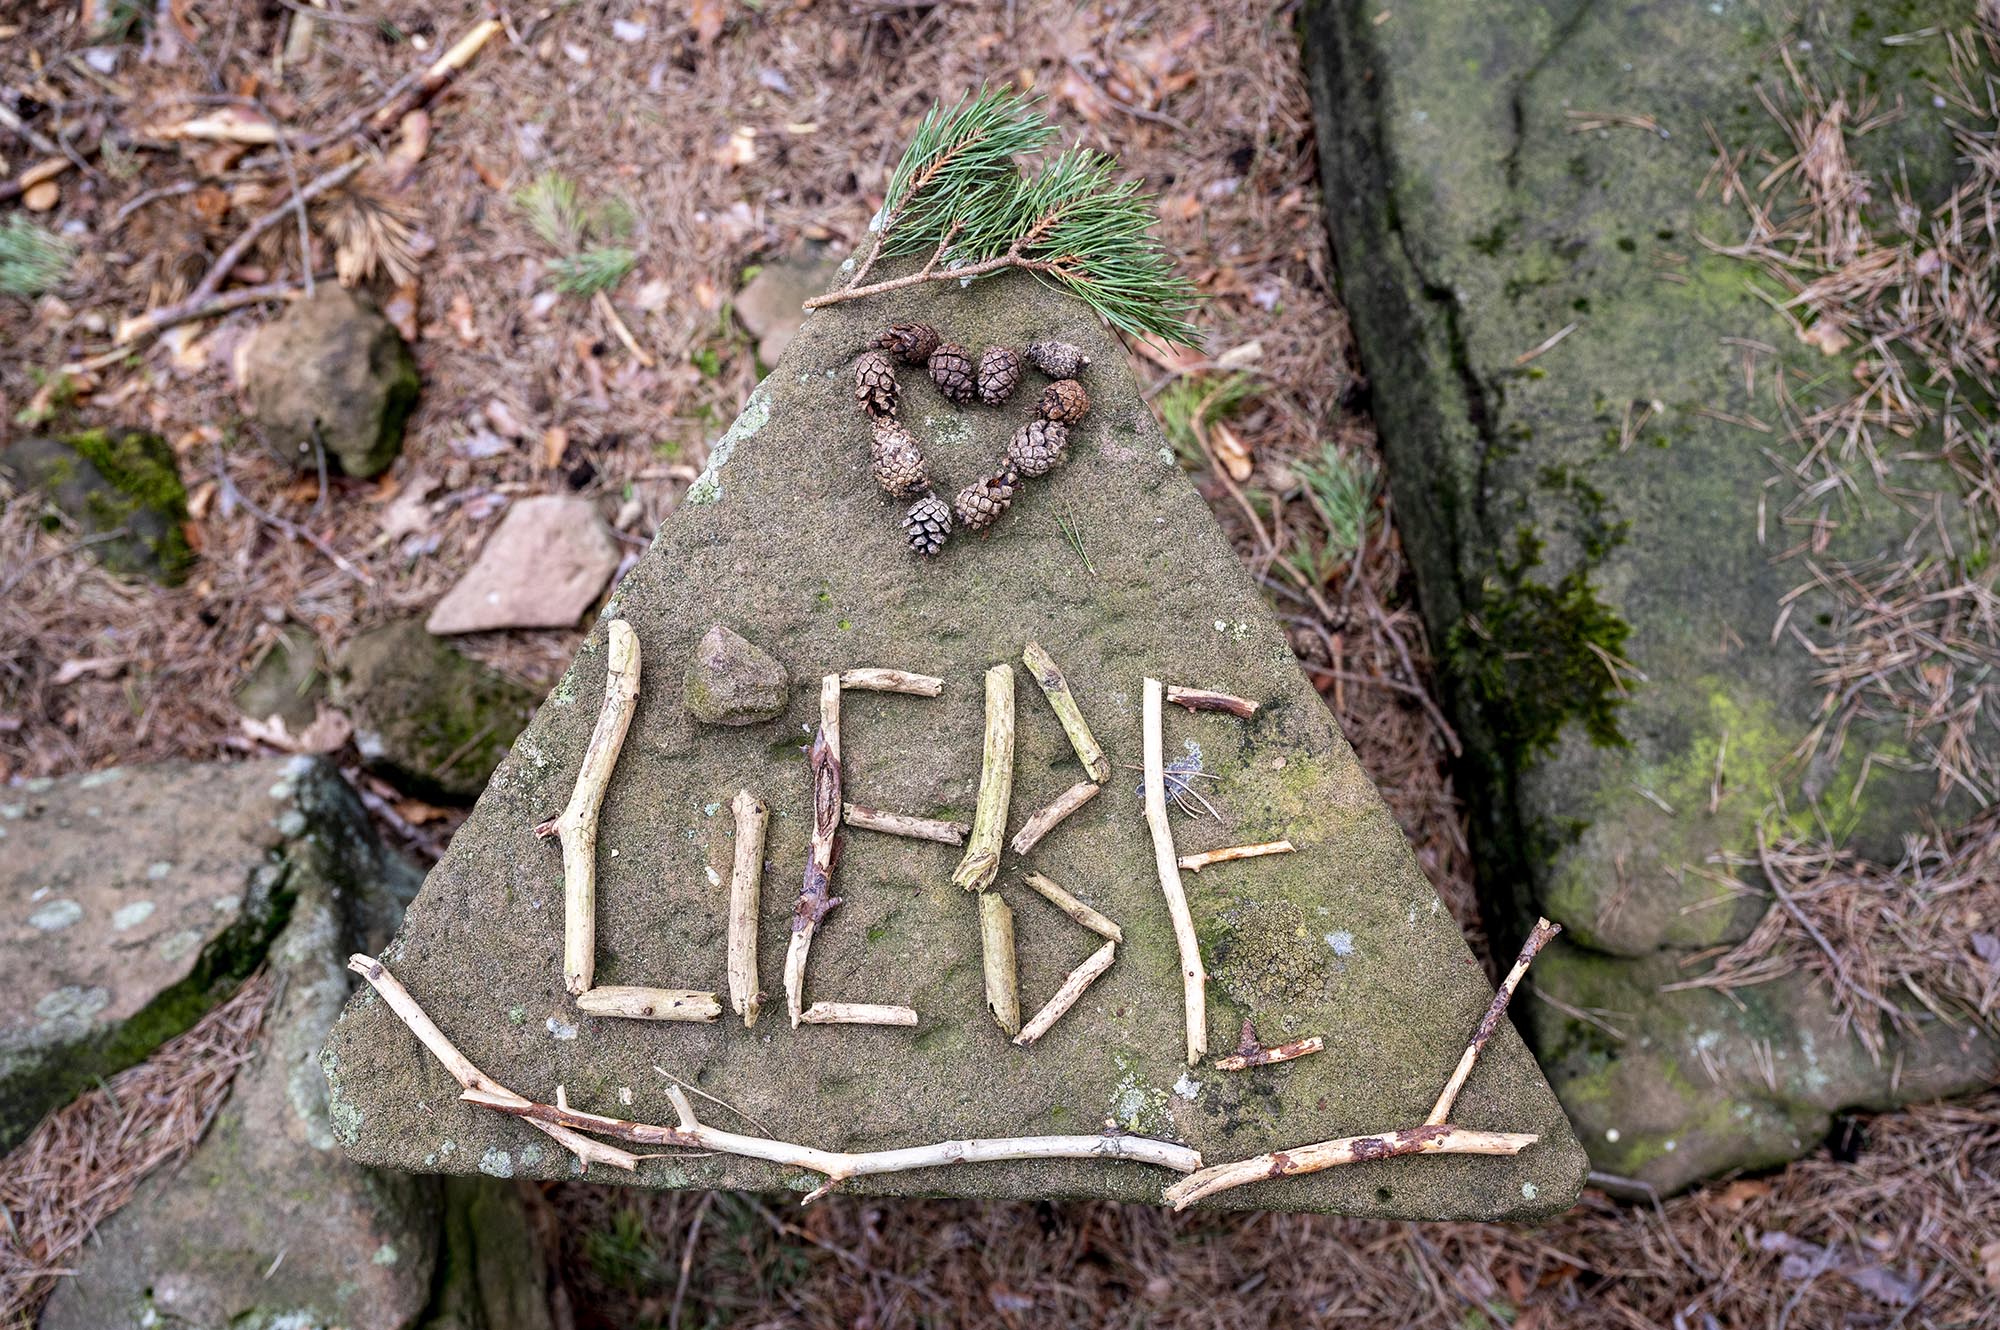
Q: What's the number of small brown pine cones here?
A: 10